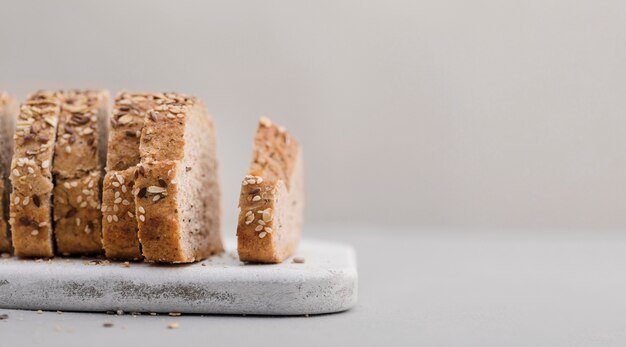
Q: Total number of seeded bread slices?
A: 6